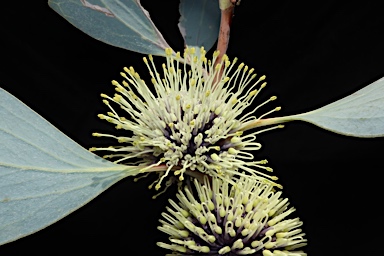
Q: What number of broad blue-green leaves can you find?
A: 4